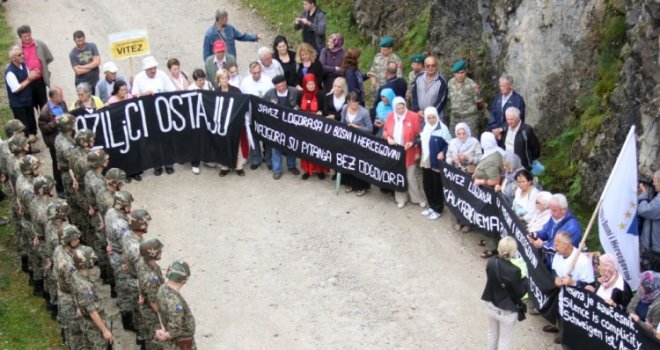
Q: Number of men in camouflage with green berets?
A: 3